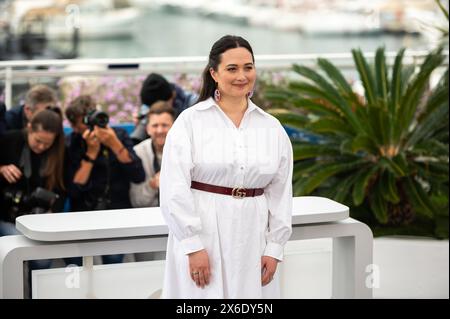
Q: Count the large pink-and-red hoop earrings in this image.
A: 2